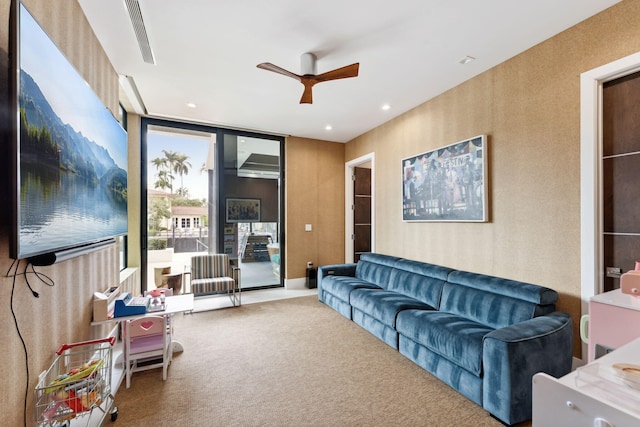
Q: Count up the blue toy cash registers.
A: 1